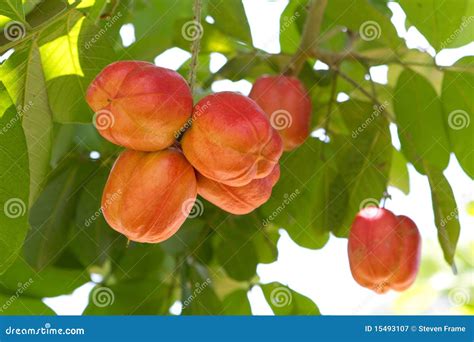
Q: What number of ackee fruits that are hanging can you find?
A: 6